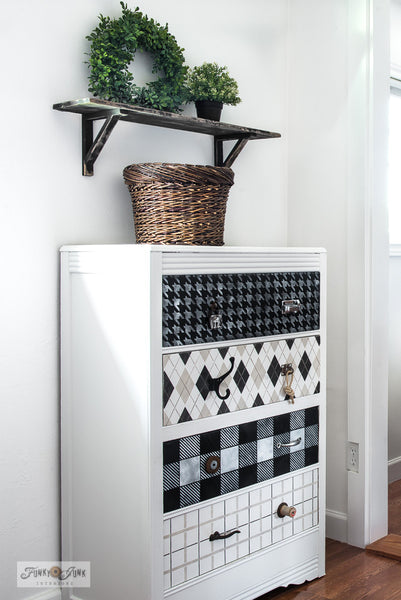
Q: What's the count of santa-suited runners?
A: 0